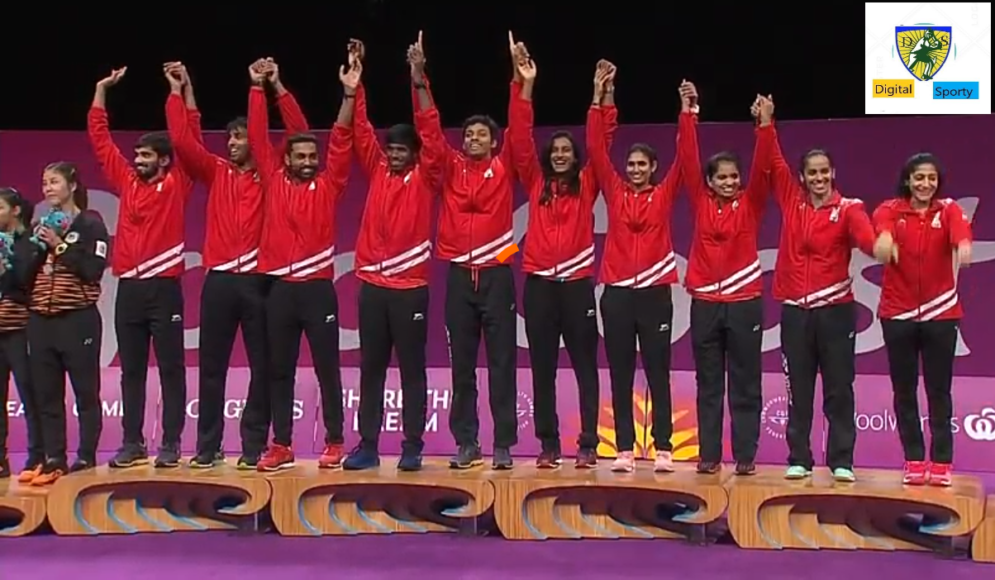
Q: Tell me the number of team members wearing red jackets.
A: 10